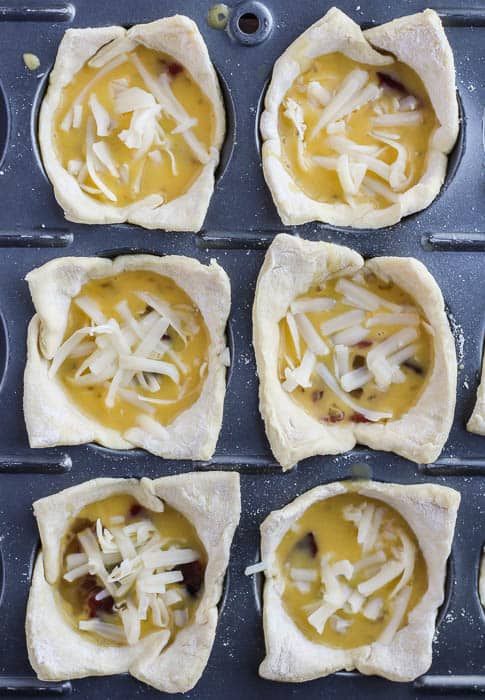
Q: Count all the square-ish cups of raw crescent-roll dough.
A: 6